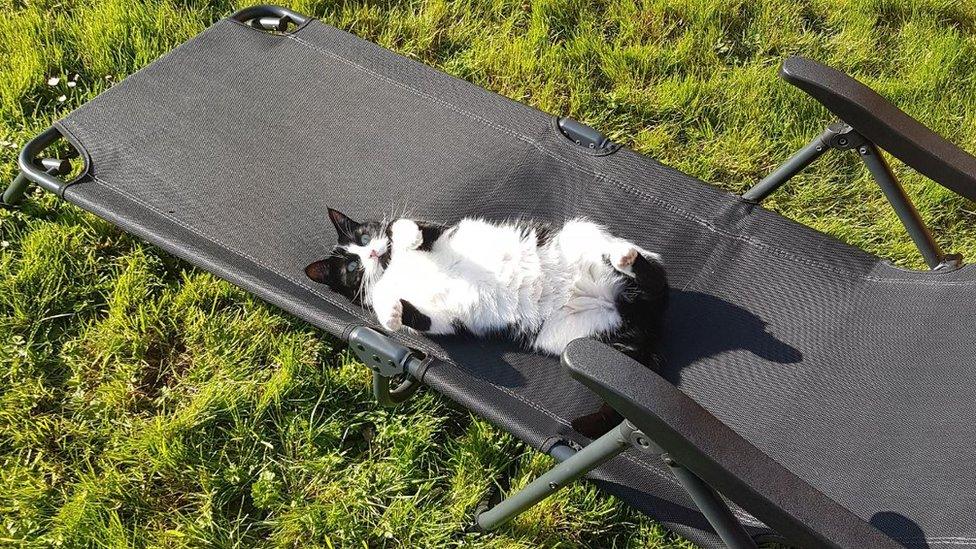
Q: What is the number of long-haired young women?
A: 0